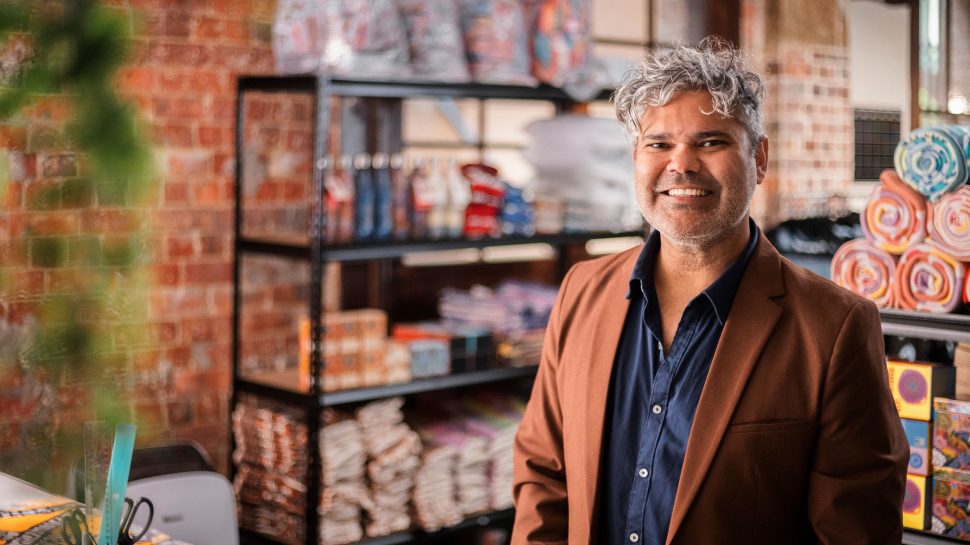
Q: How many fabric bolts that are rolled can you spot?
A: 5